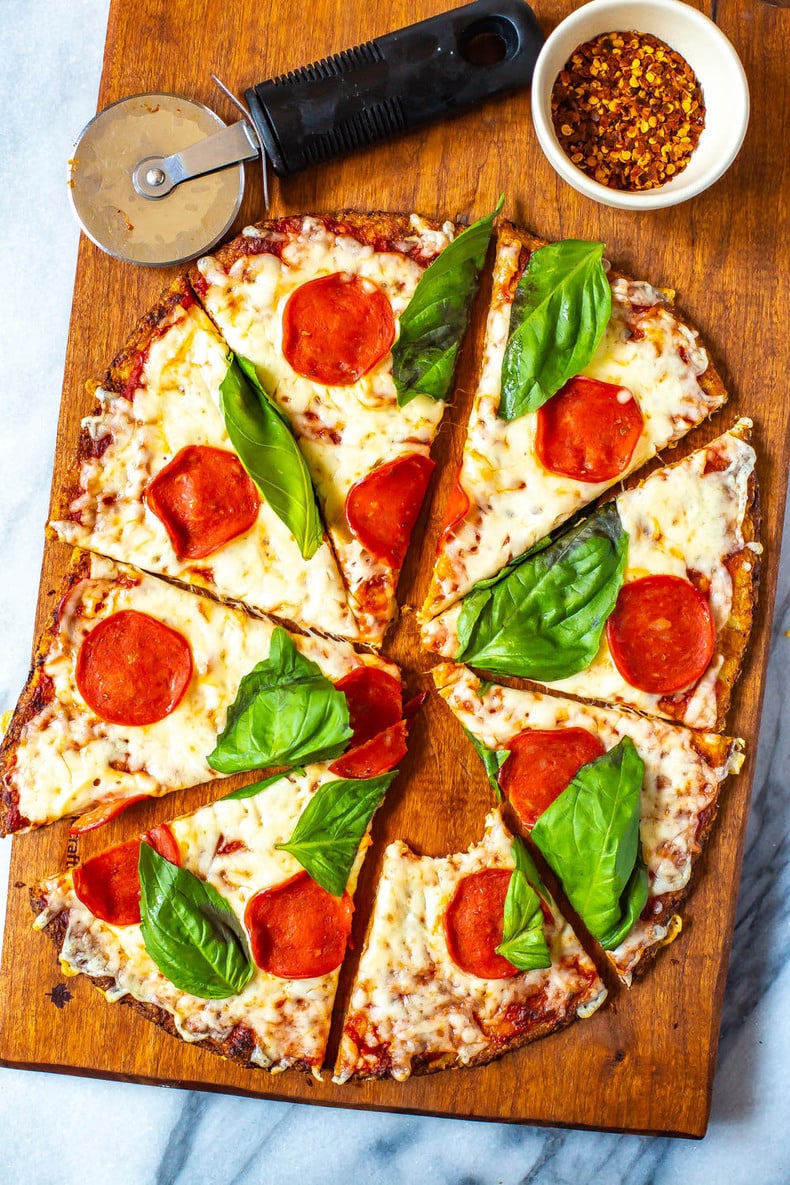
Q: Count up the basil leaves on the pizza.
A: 9